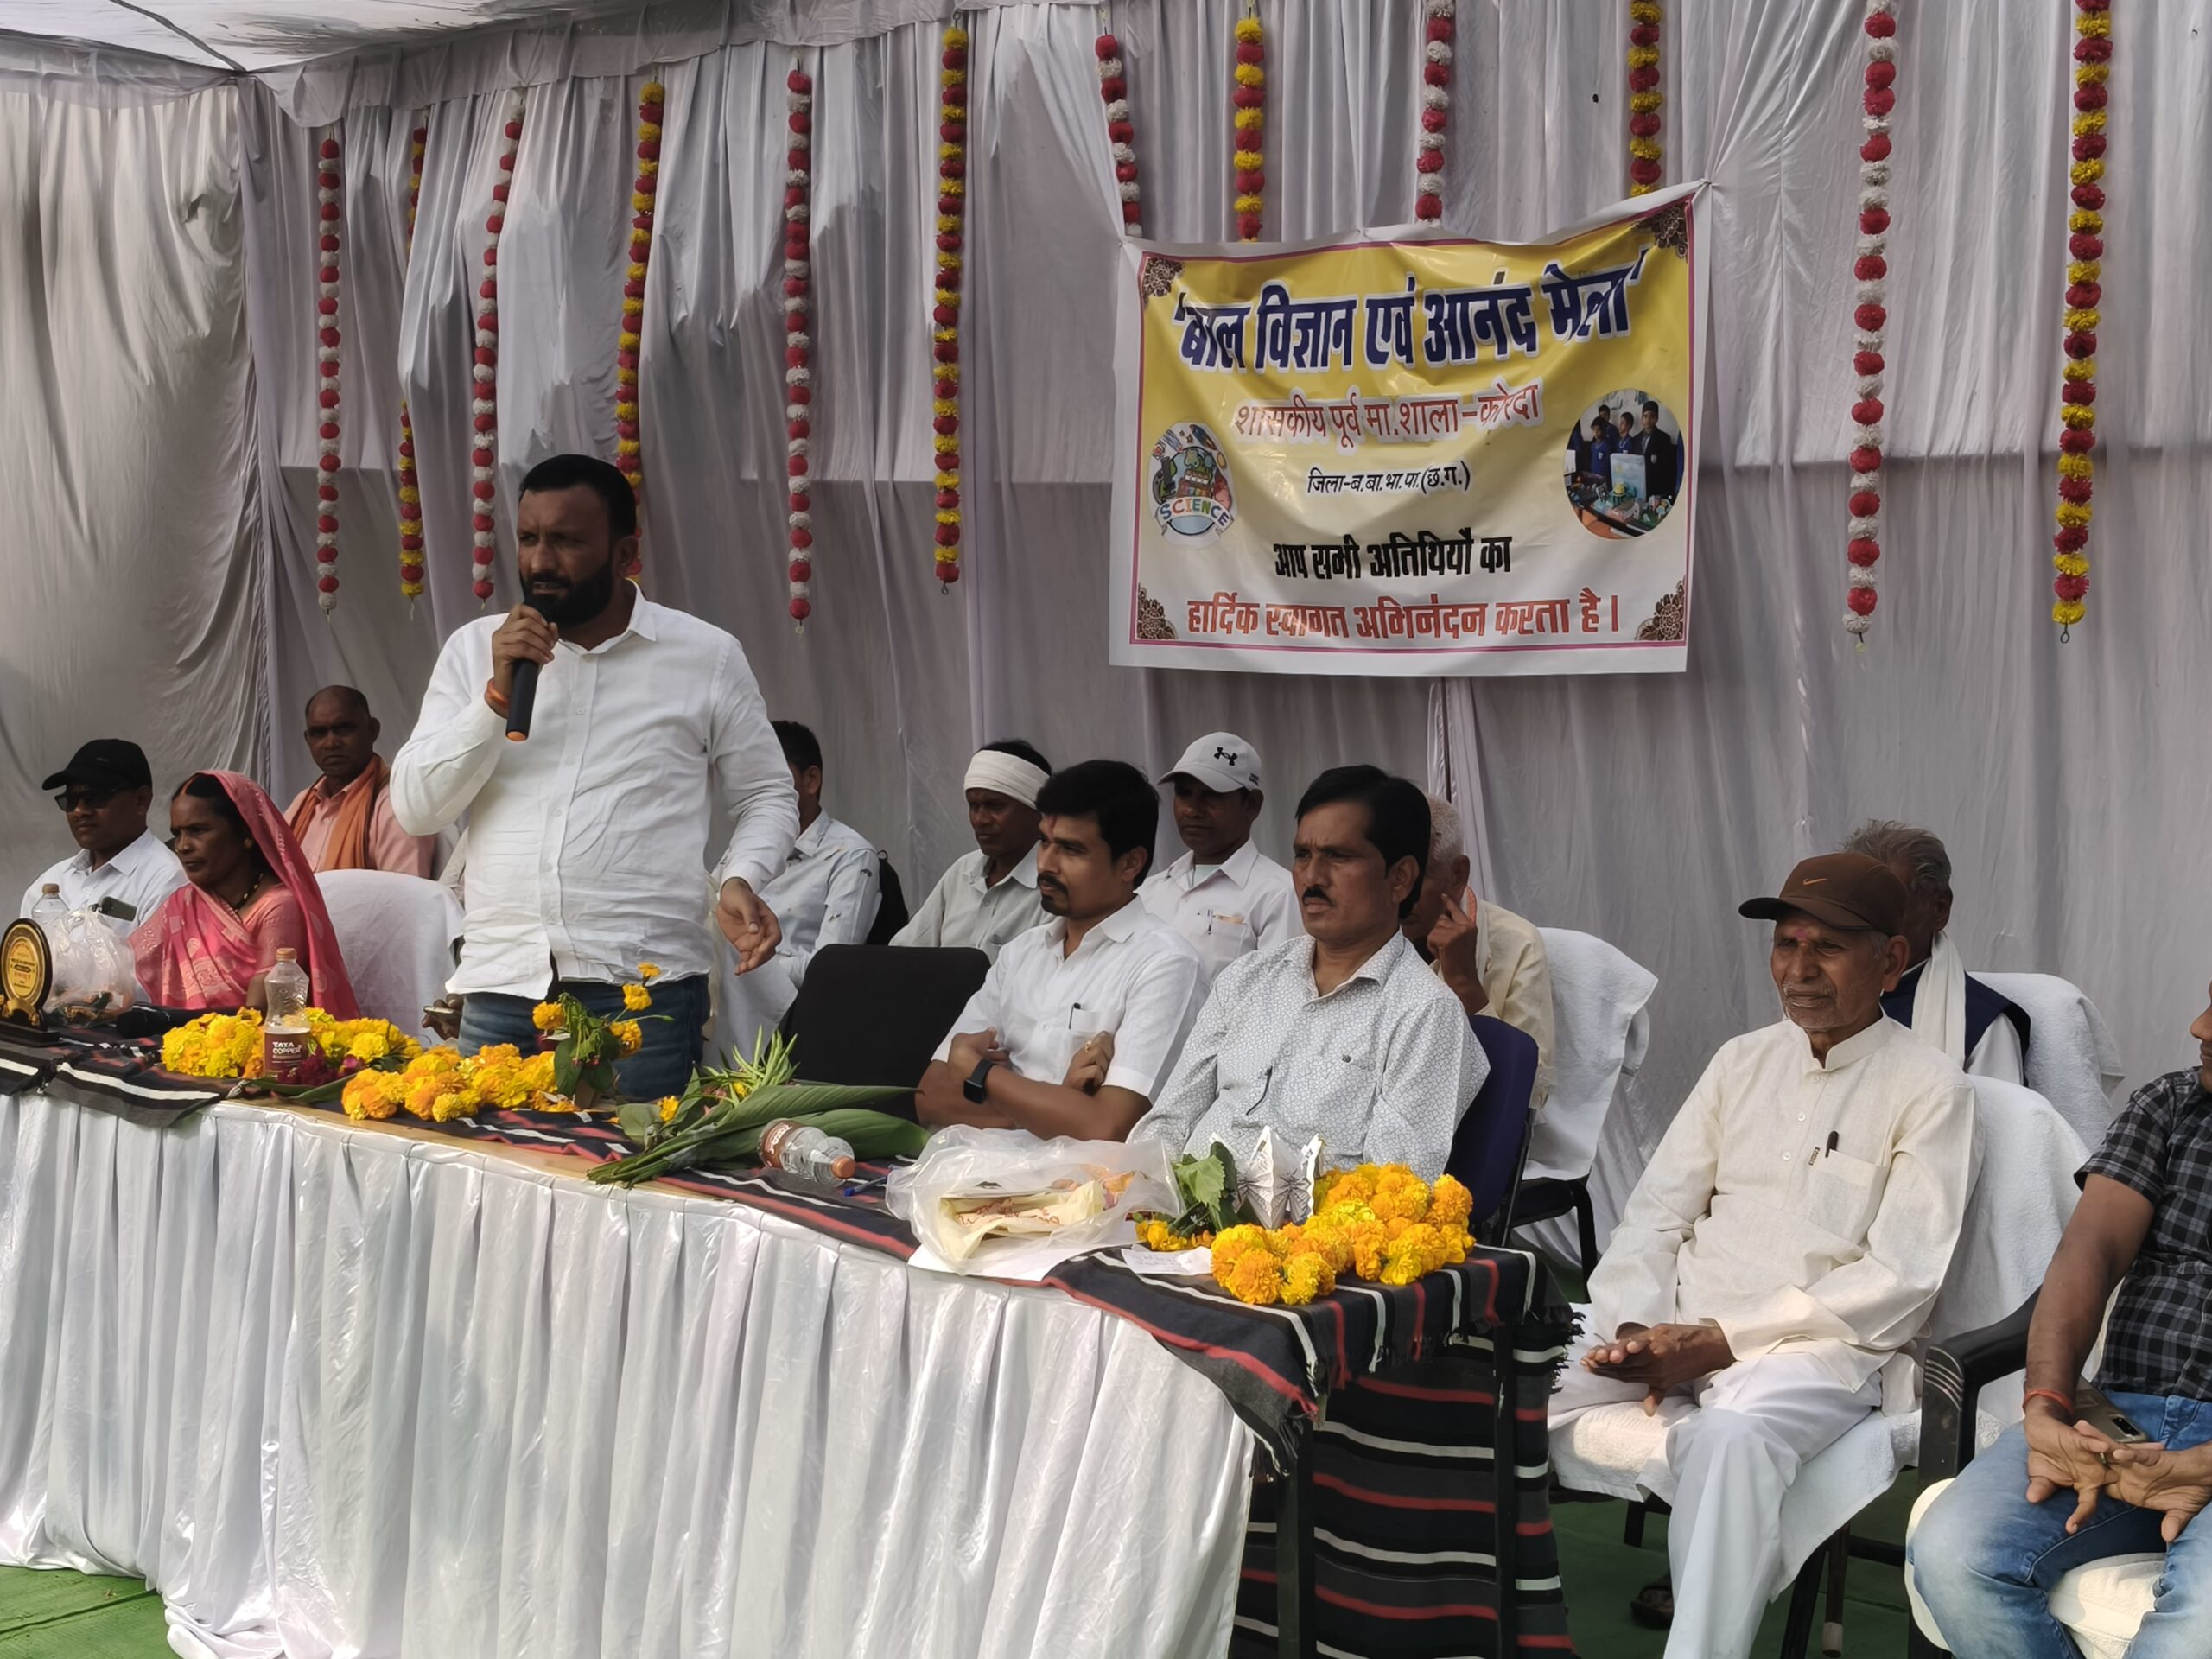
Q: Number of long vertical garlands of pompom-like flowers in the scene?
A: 12